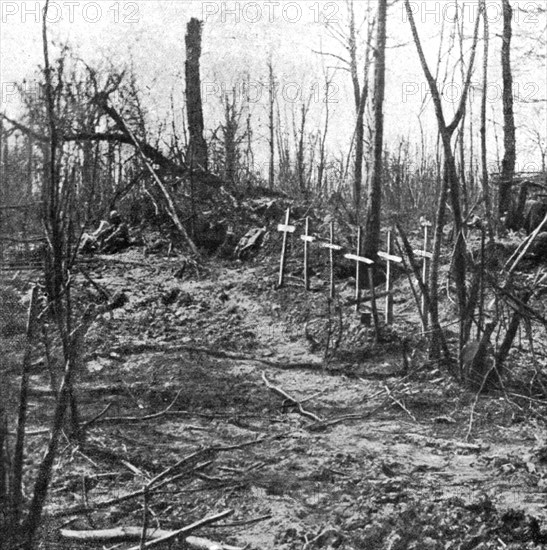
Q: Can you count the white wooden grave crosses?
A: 6